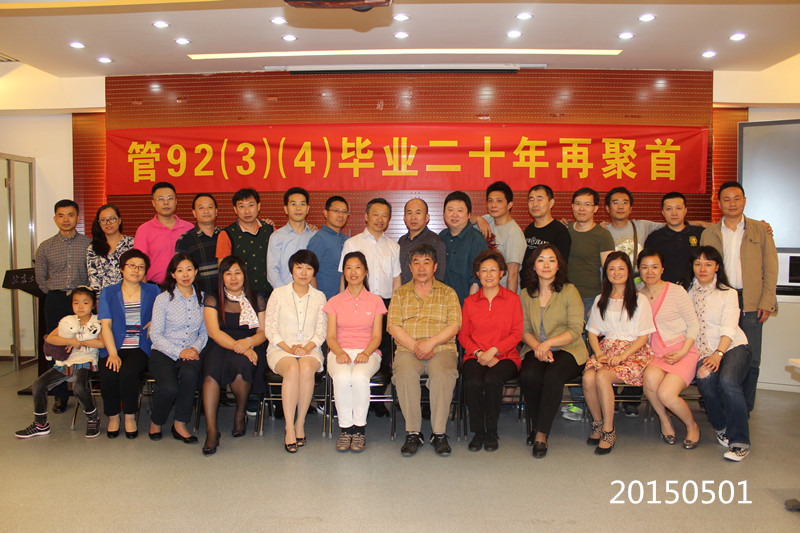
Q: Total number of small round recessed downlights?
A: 14